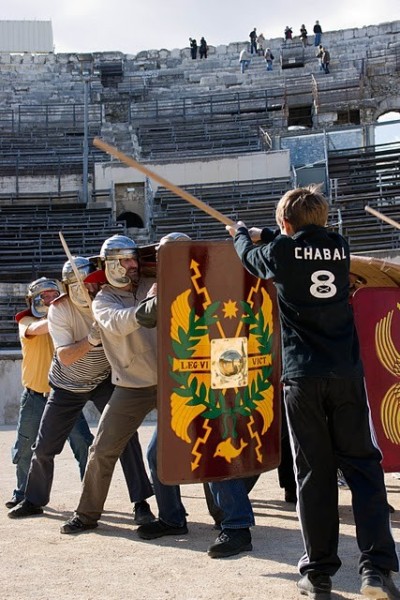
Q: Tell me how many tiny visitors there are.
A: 11